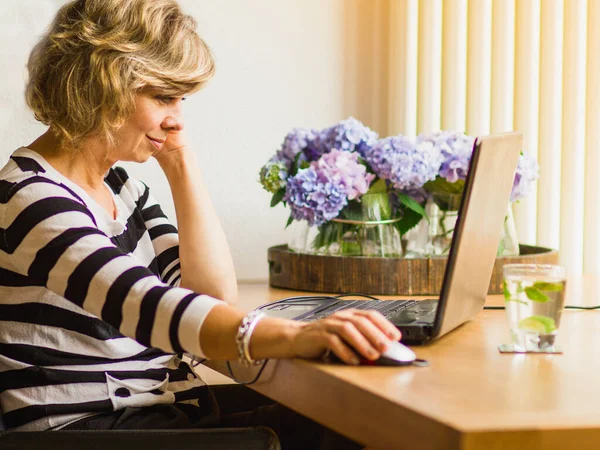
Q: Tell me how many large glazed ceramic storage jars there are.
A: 0